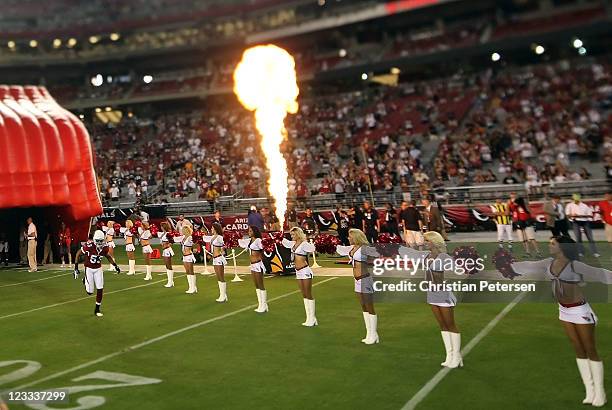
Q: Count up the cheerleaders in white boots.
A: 11